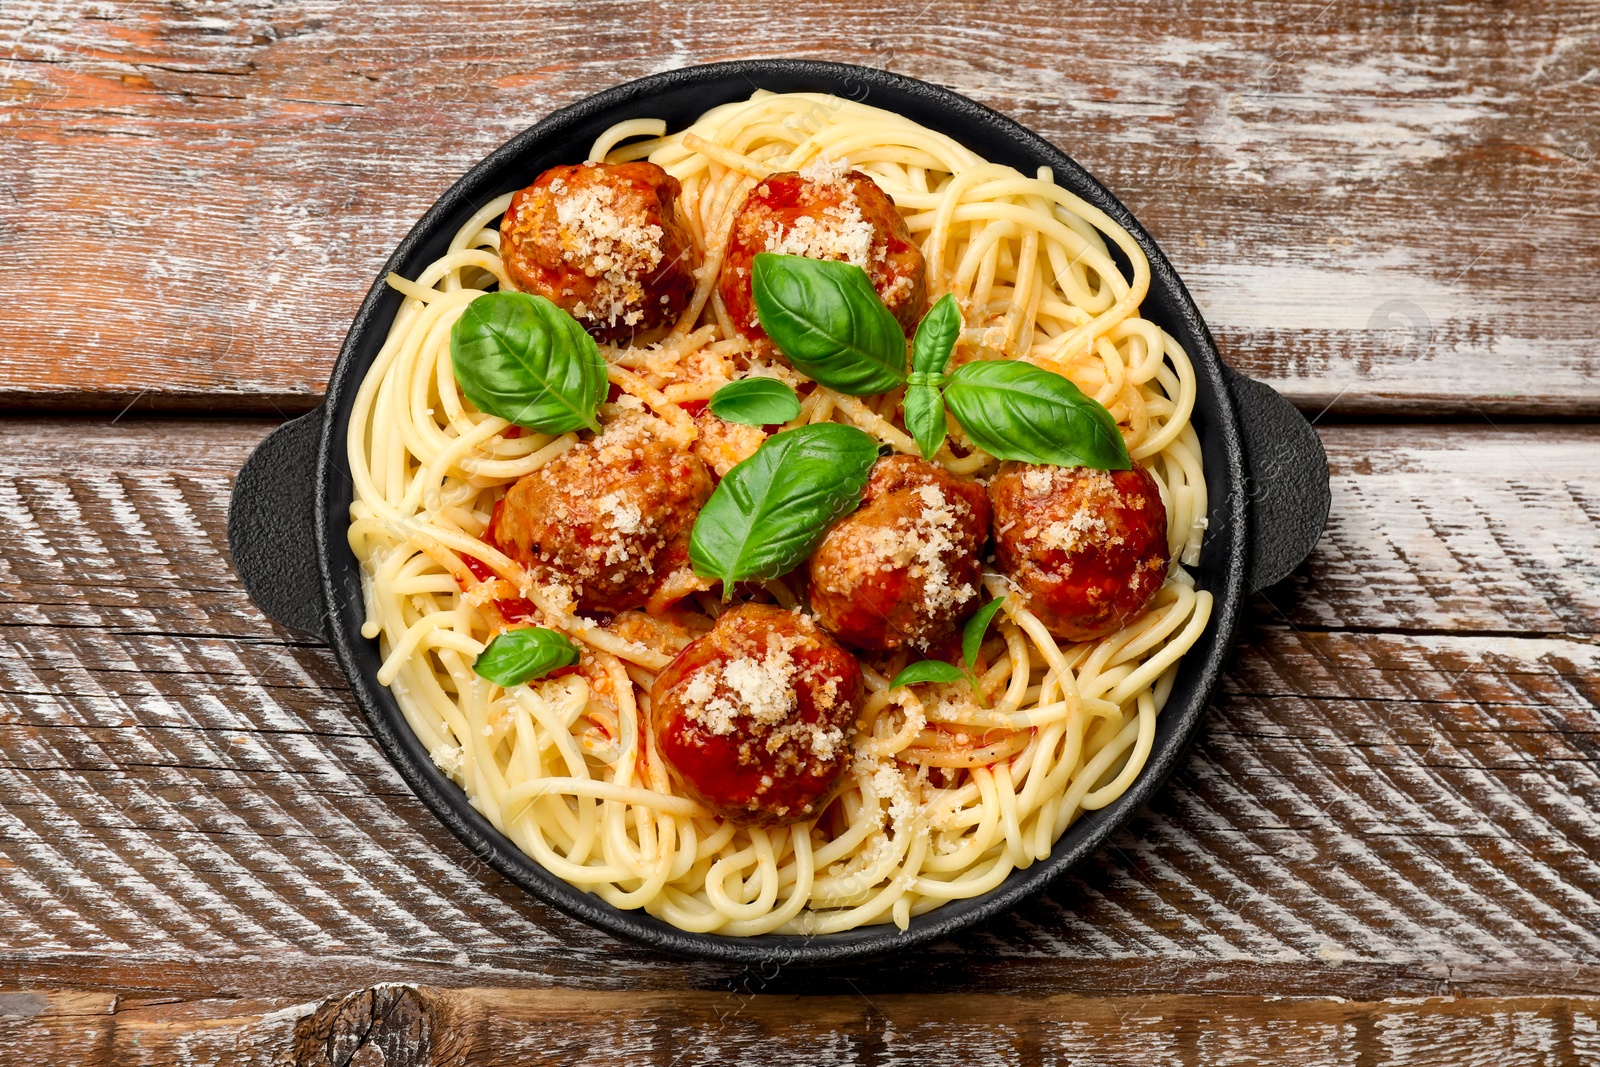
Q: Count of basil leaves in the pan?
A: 10